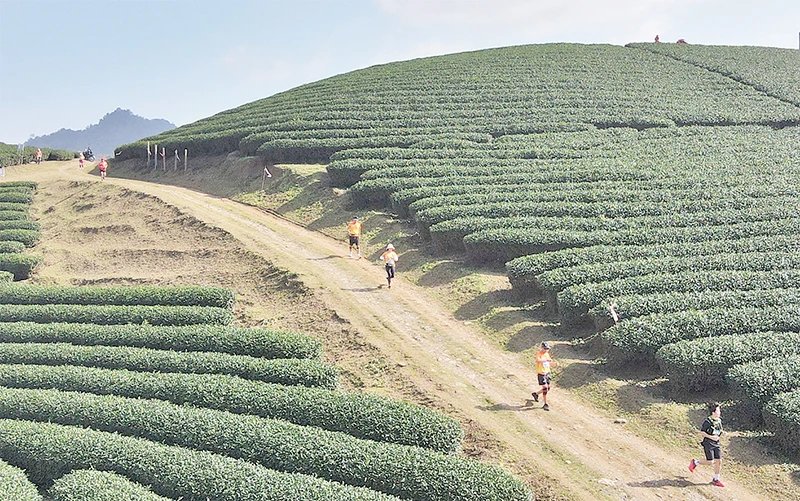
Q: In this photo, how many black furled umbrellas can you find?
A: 0